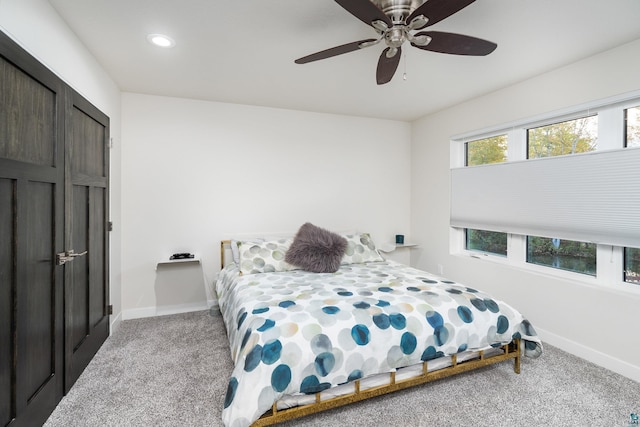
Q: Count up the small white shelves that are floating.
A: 2